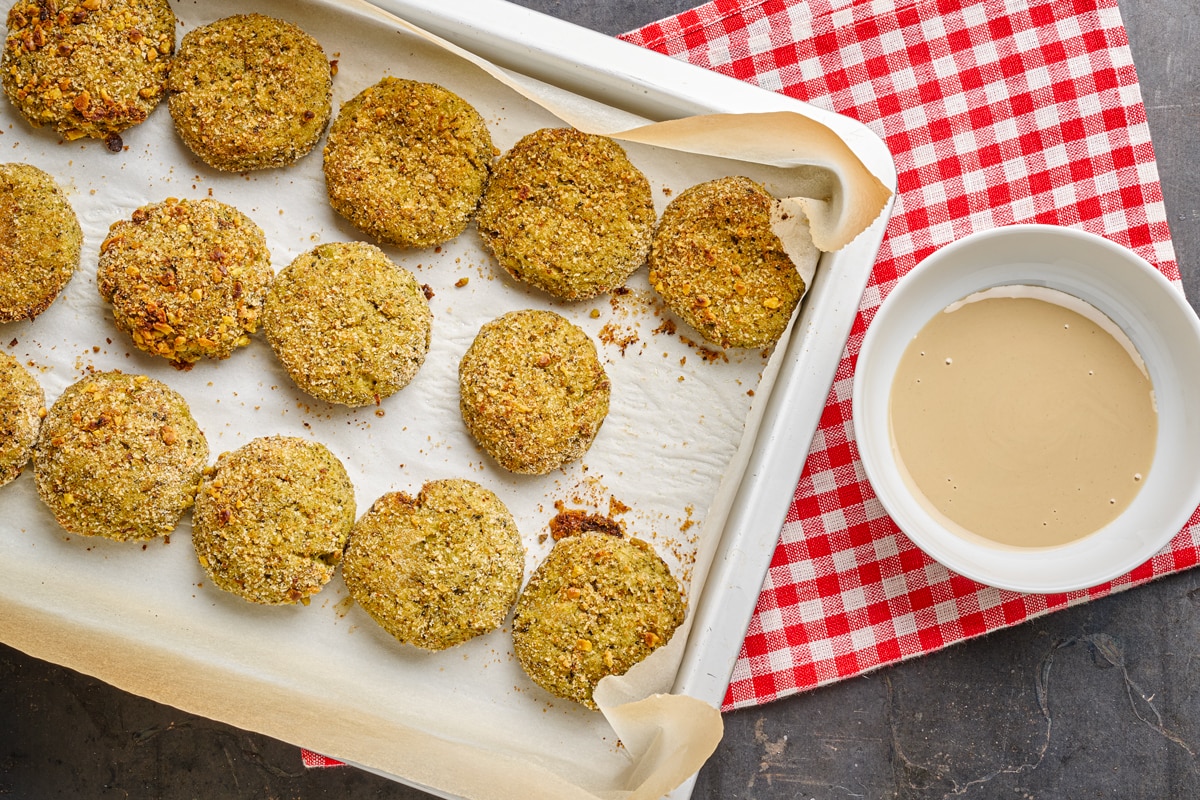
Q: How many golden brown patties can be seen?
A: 14